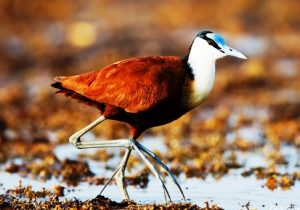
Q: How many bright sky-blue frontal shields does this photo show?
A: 1